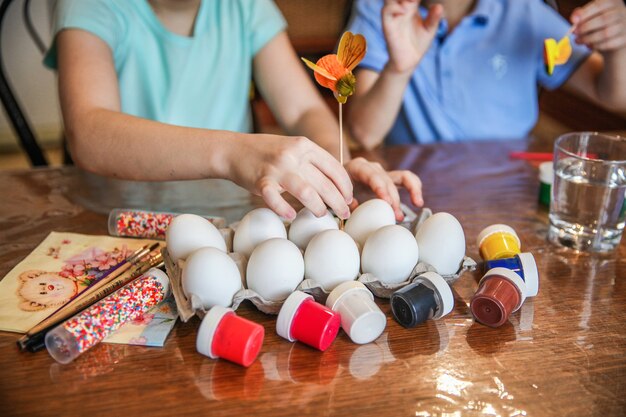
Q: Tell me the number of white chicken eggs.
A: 9